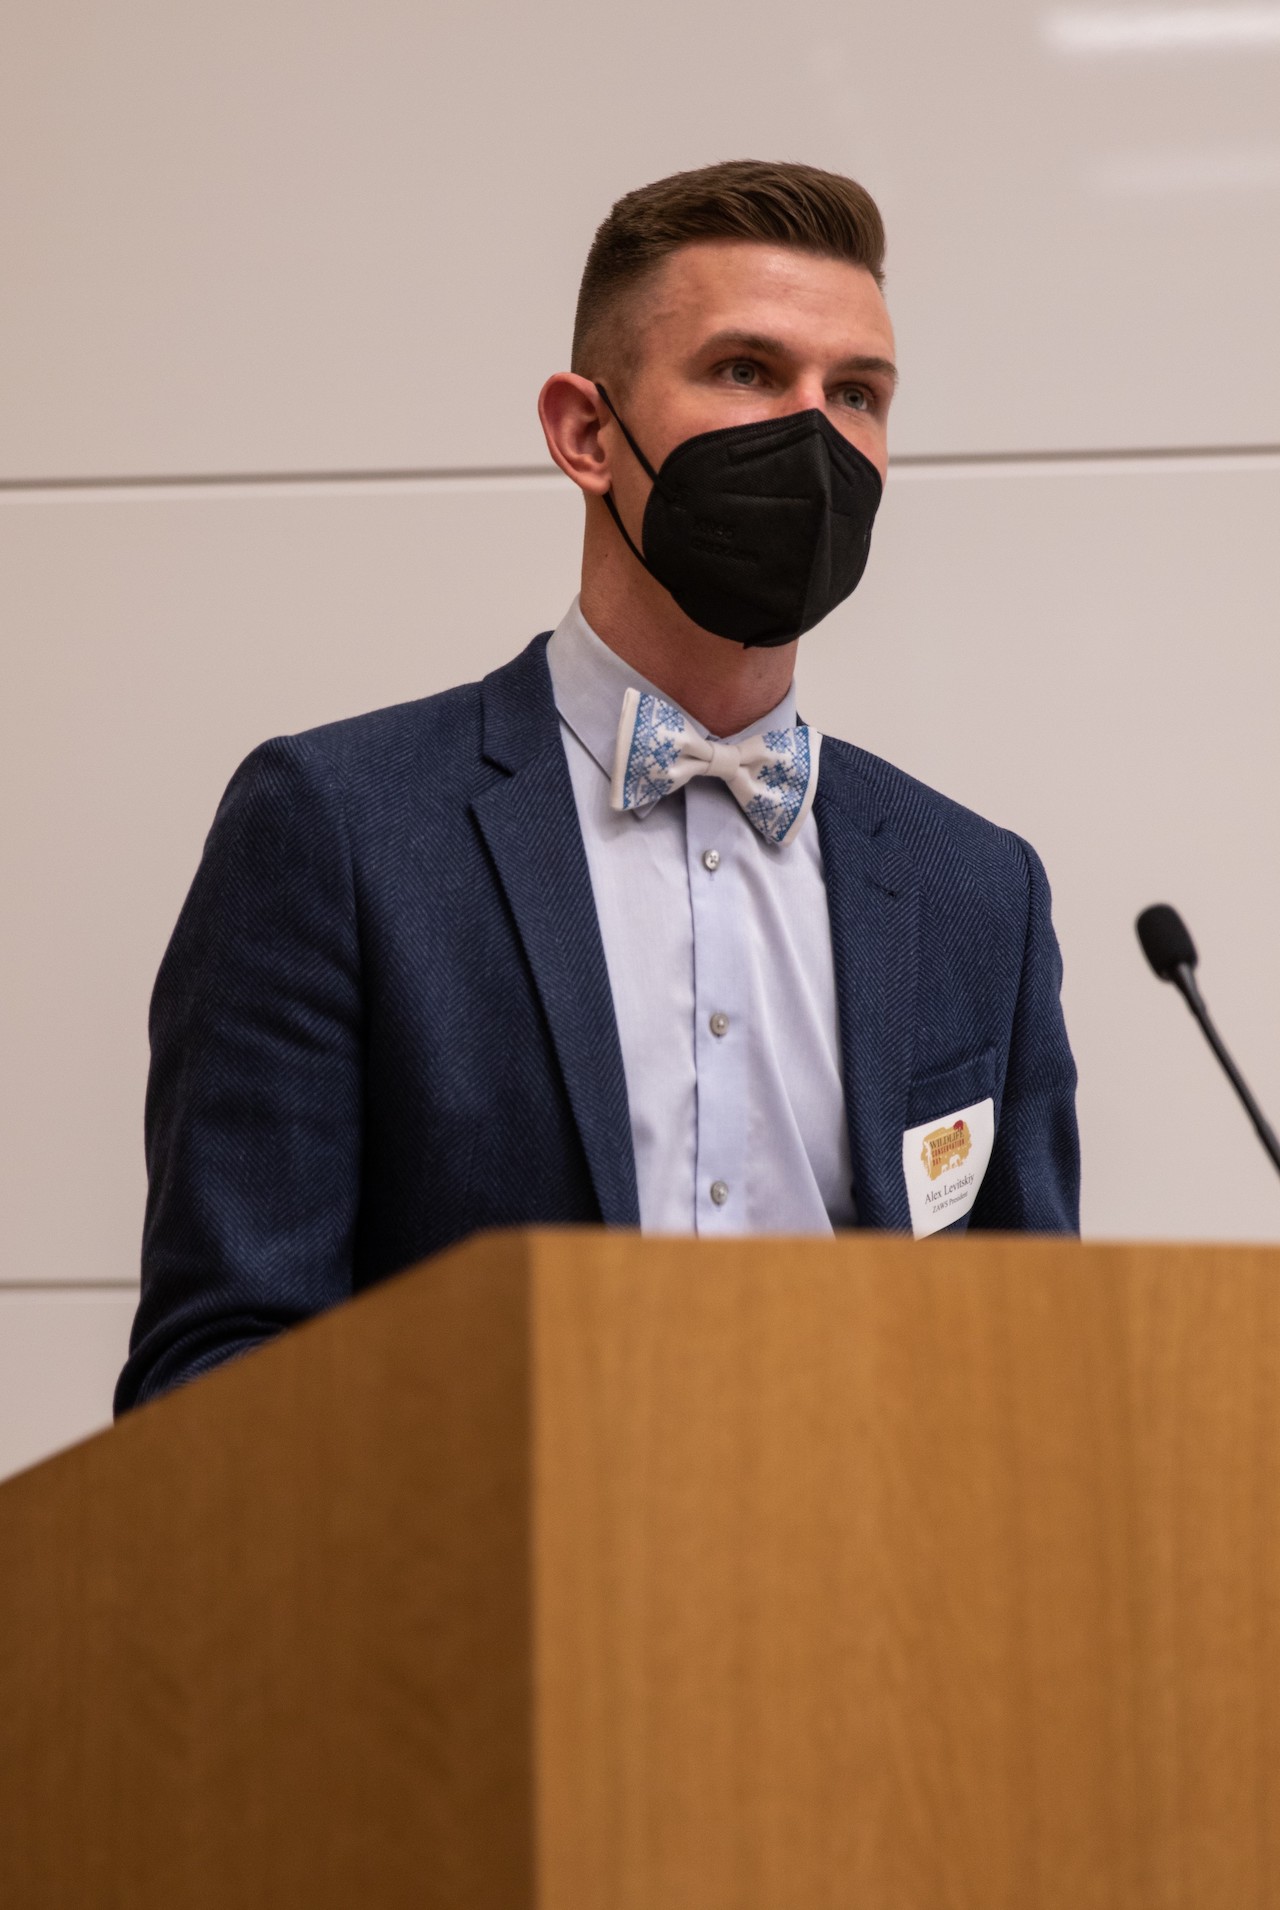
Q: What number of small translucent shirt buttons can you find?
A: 3